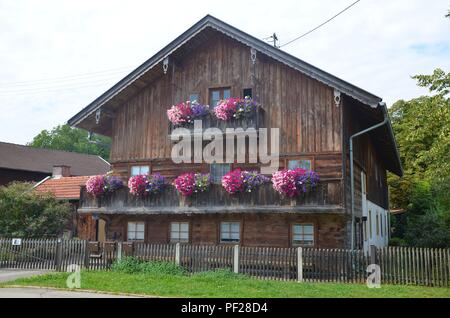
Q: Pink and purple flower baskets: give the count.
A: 7